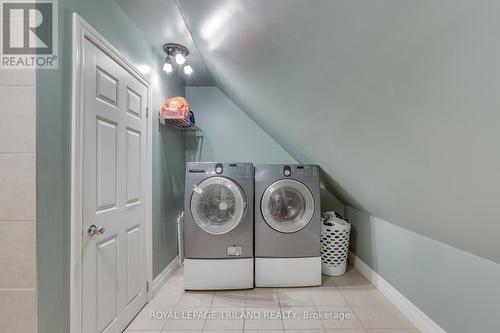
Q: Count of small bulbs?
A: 3